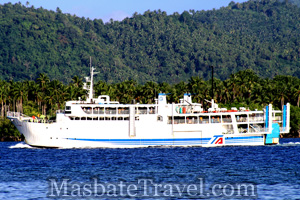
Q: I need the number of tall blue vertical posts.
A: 2